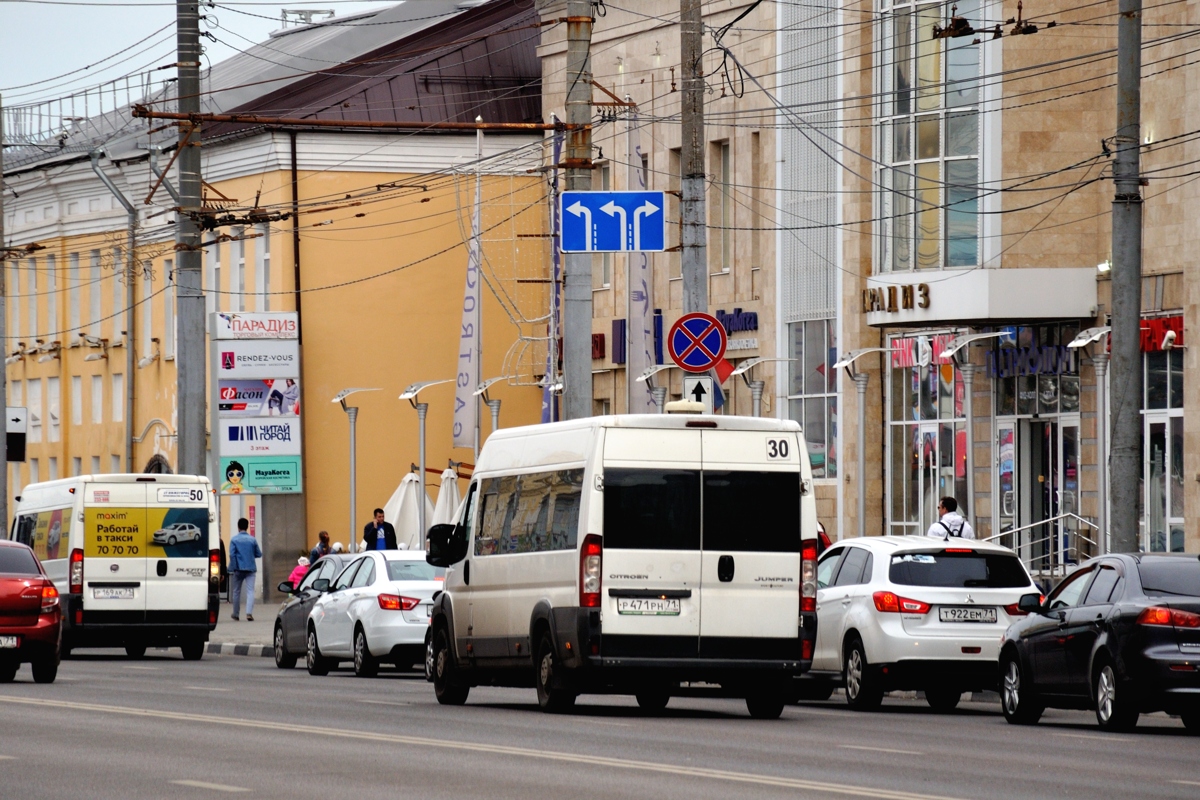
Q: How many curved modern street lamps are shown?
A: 8